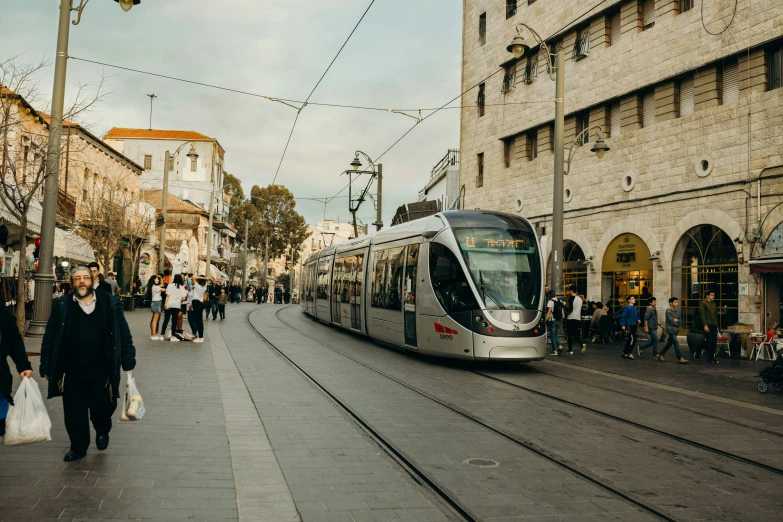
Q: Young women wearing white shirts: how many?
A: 3